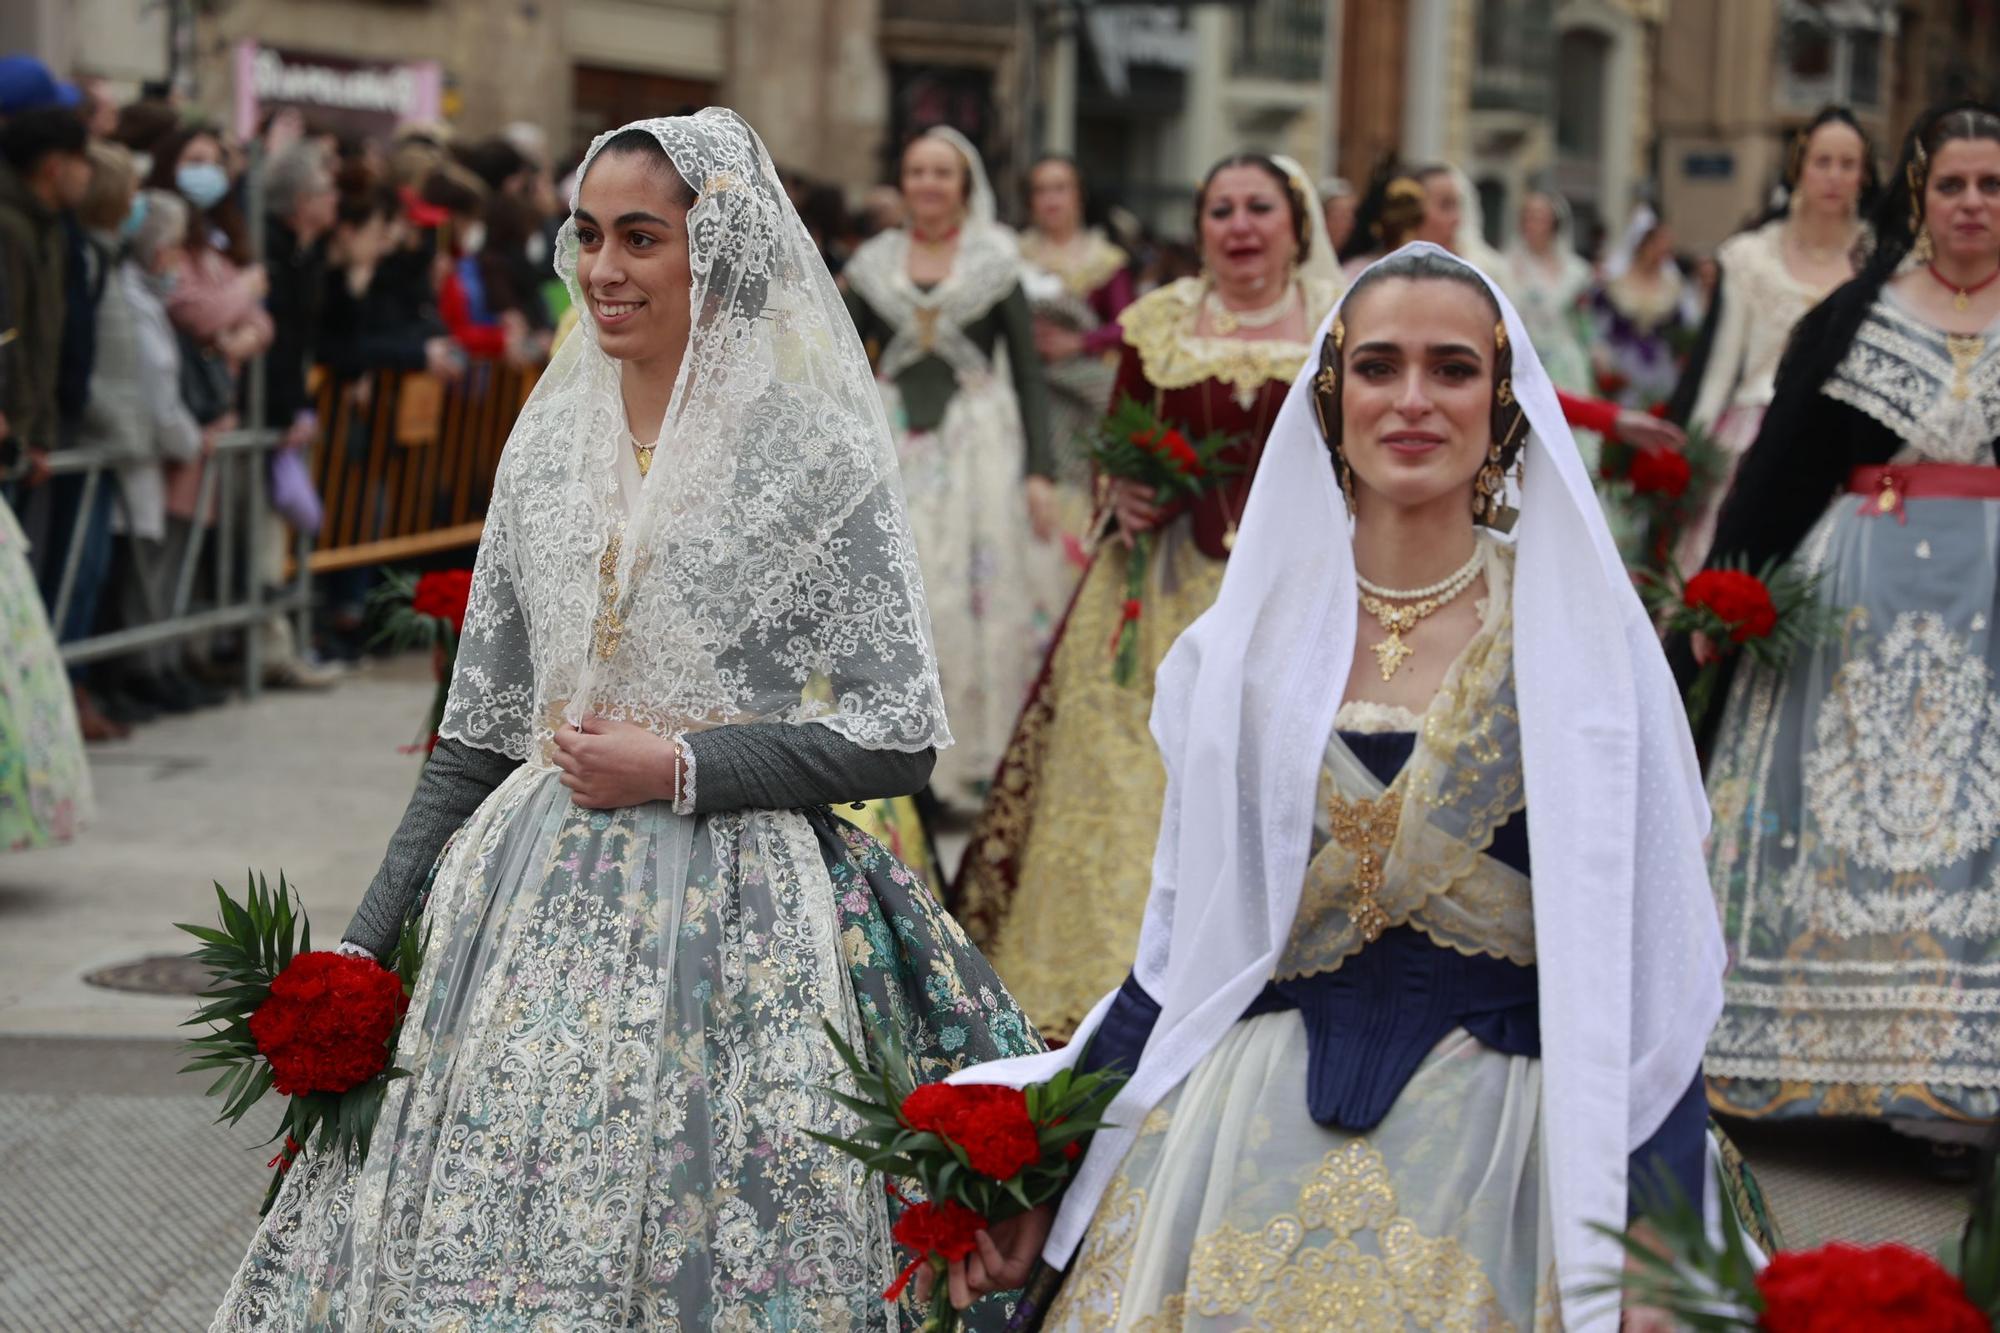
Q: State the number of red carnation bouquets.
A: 7